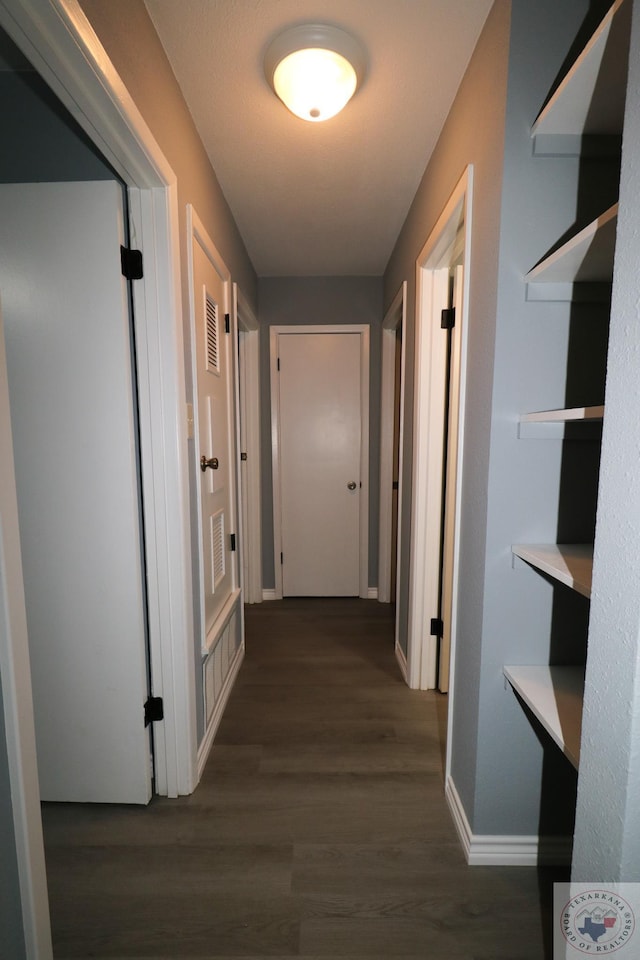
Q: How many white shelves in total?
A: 5